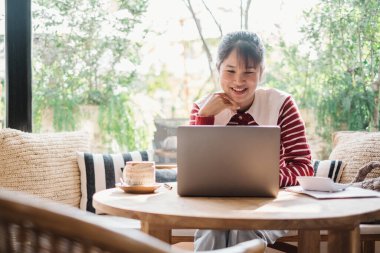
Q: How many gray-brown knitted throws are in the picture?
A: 1